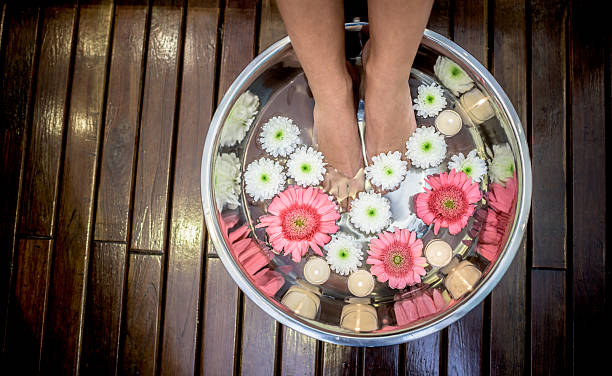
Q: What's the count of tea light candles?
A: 4